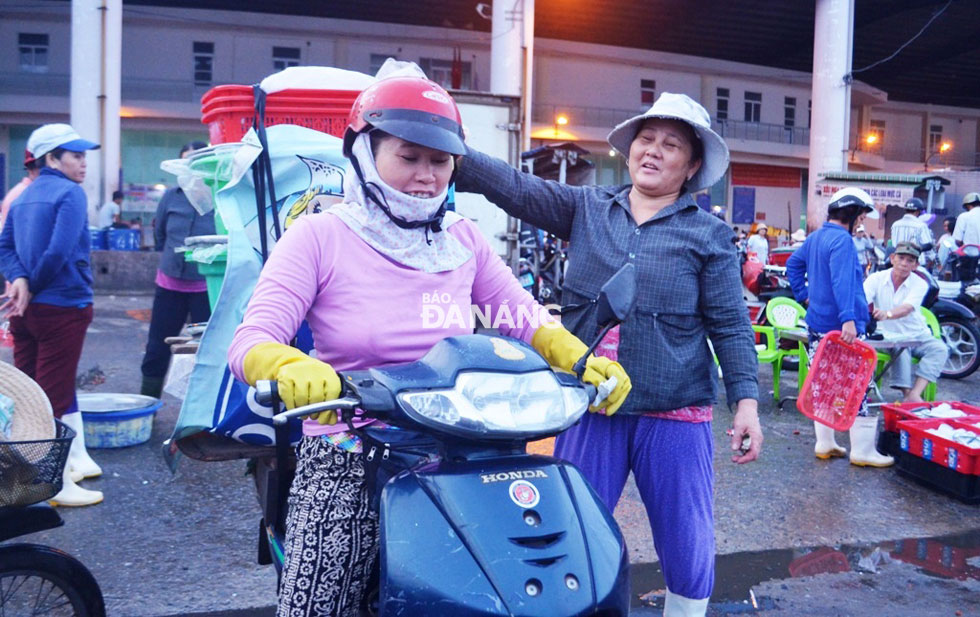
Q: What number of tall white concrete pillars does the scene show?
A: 3